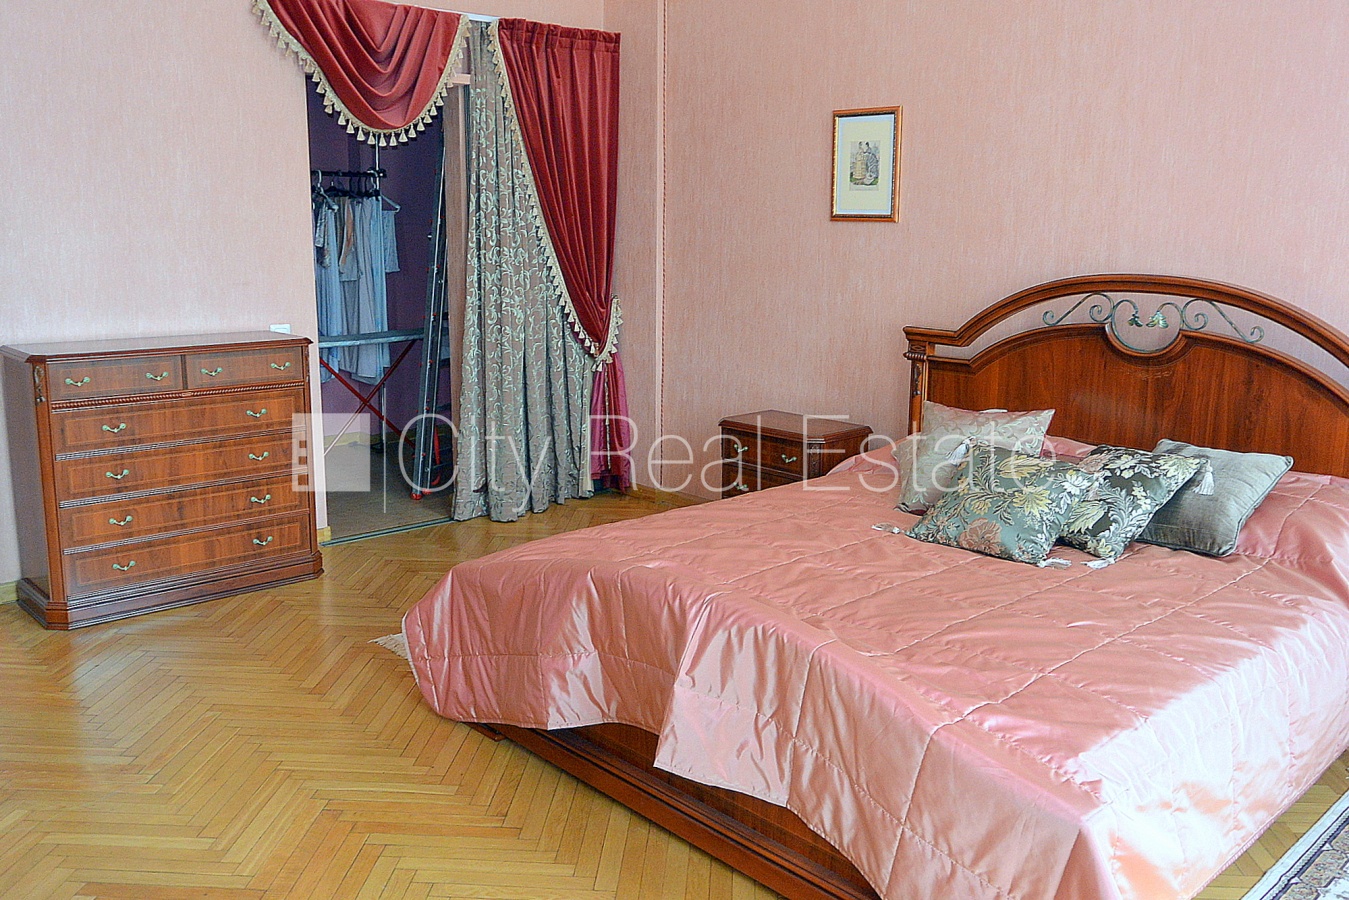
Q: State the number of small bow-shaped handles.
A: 15